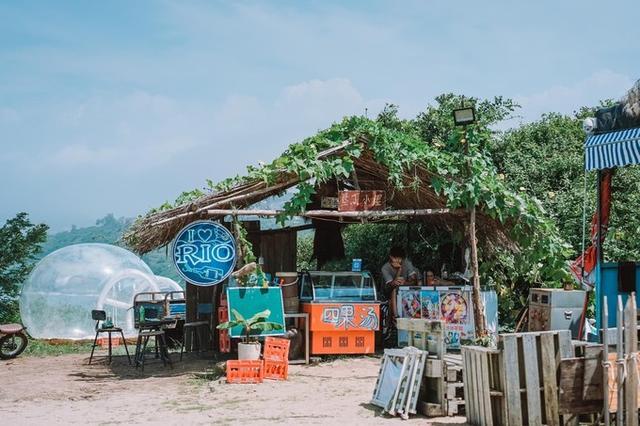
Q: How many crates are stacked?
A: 2